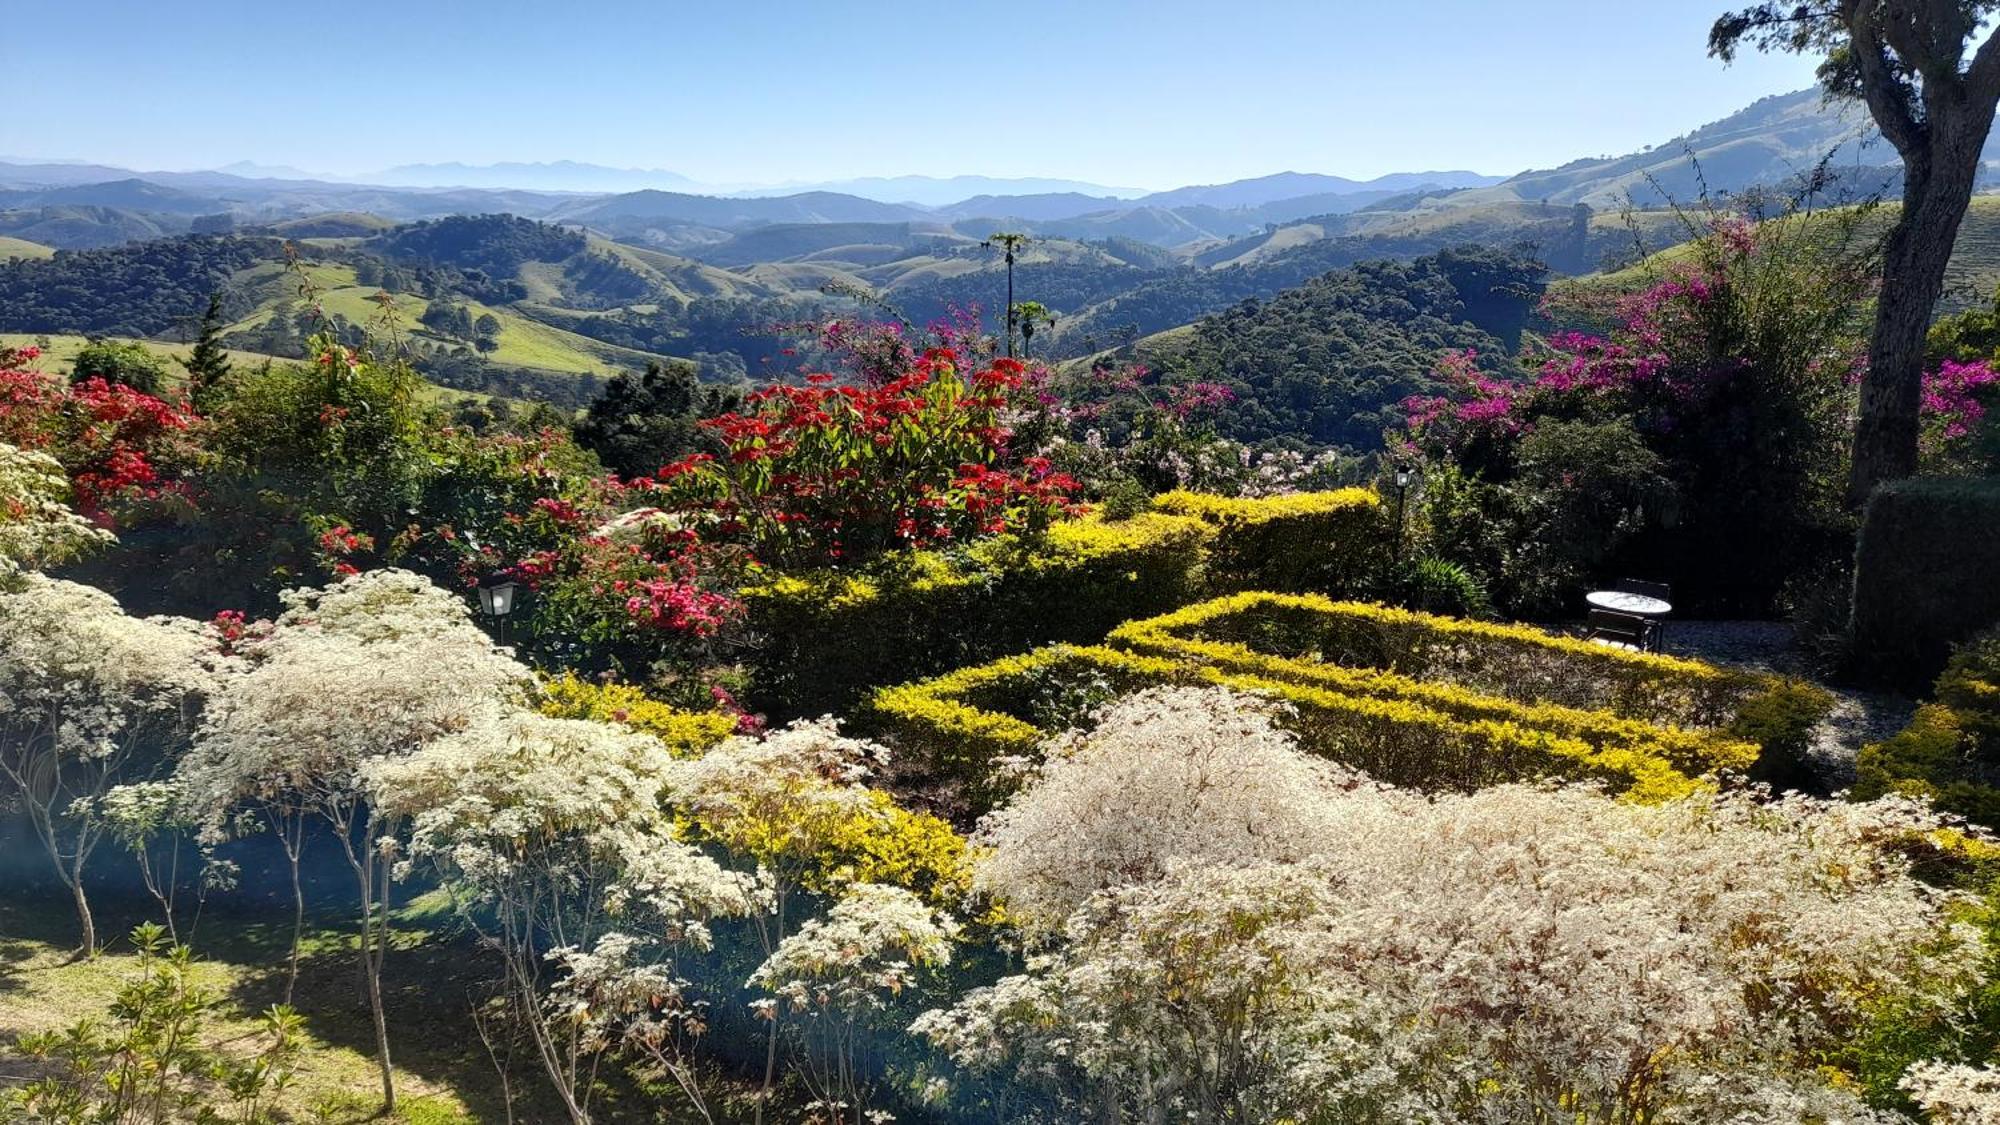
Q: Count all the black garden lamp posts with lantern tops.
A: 2